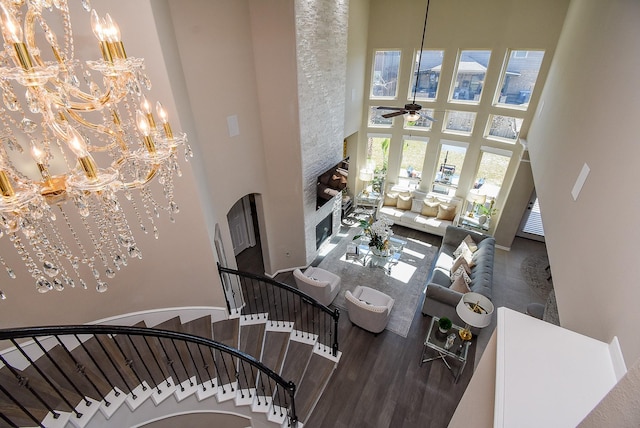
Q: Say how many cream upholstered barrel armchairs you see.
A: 2